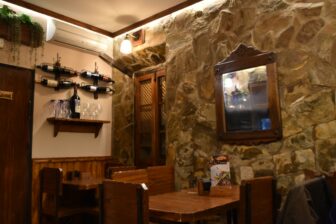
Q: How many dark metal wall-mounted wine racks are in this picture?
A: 2